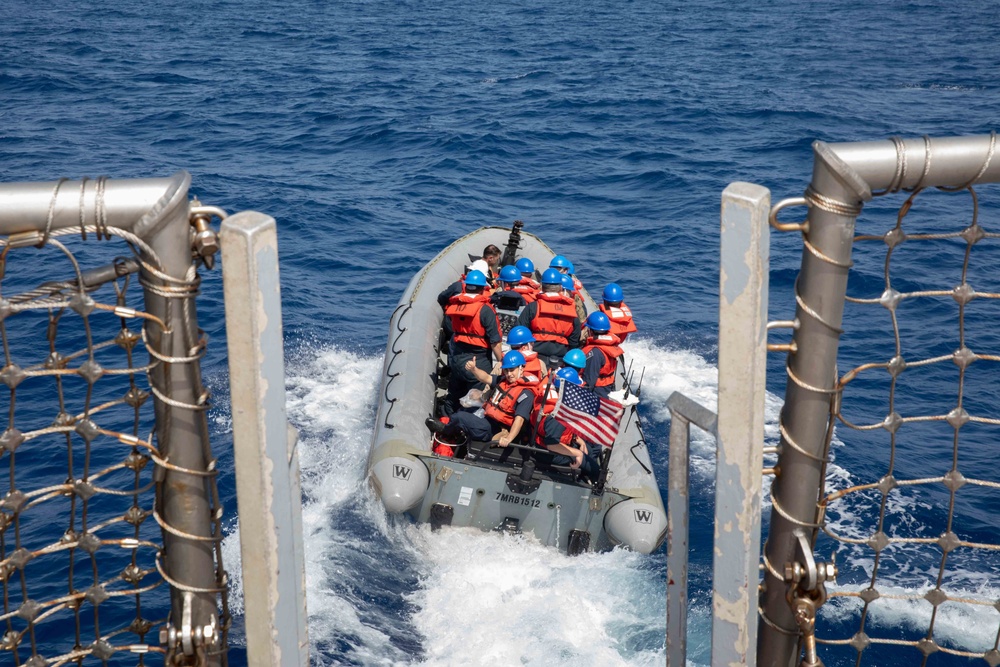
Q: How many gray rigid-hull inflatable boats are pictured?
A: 1